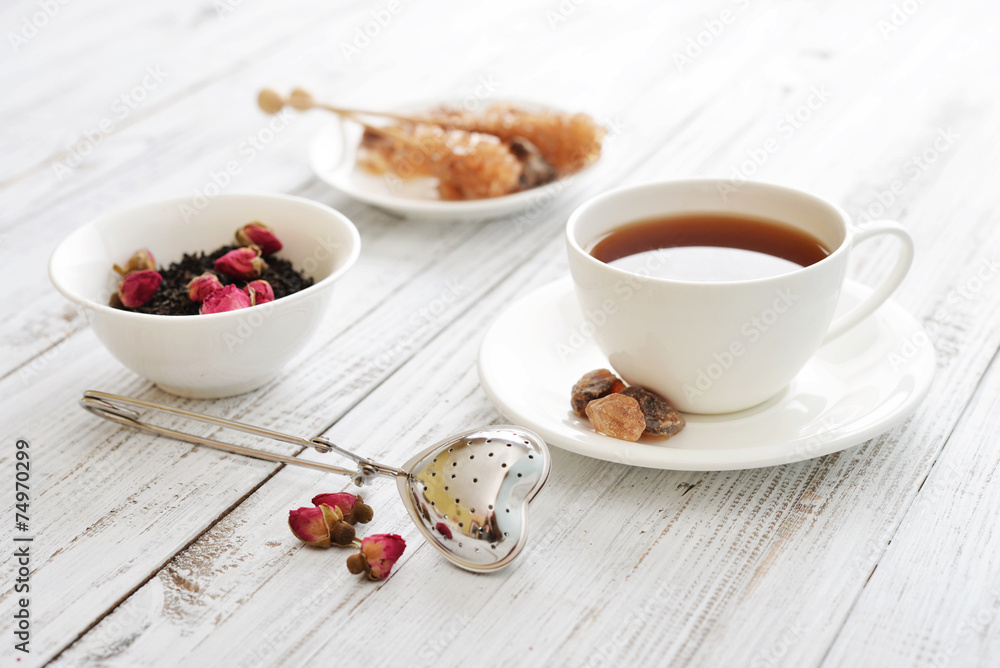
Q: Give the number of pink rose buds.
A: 10